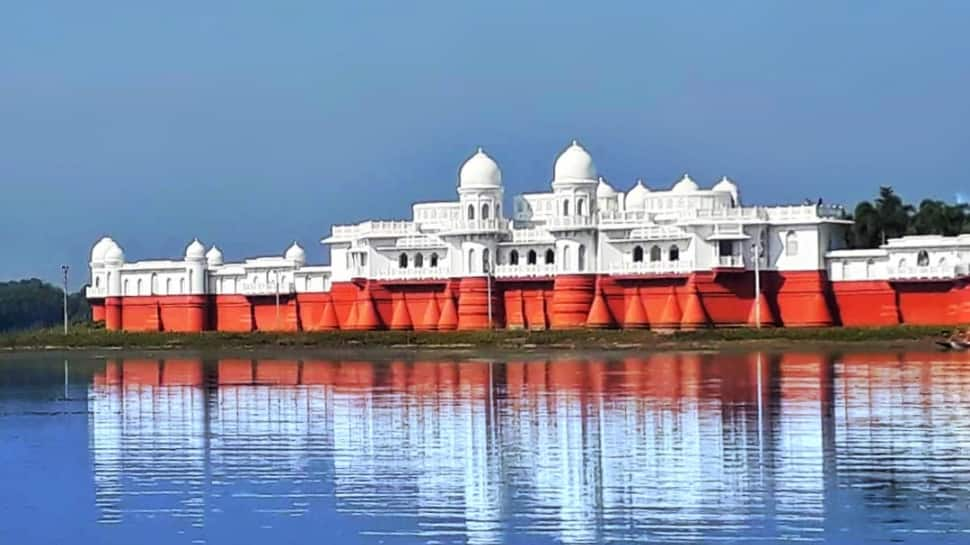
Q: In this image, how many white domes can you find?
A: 11